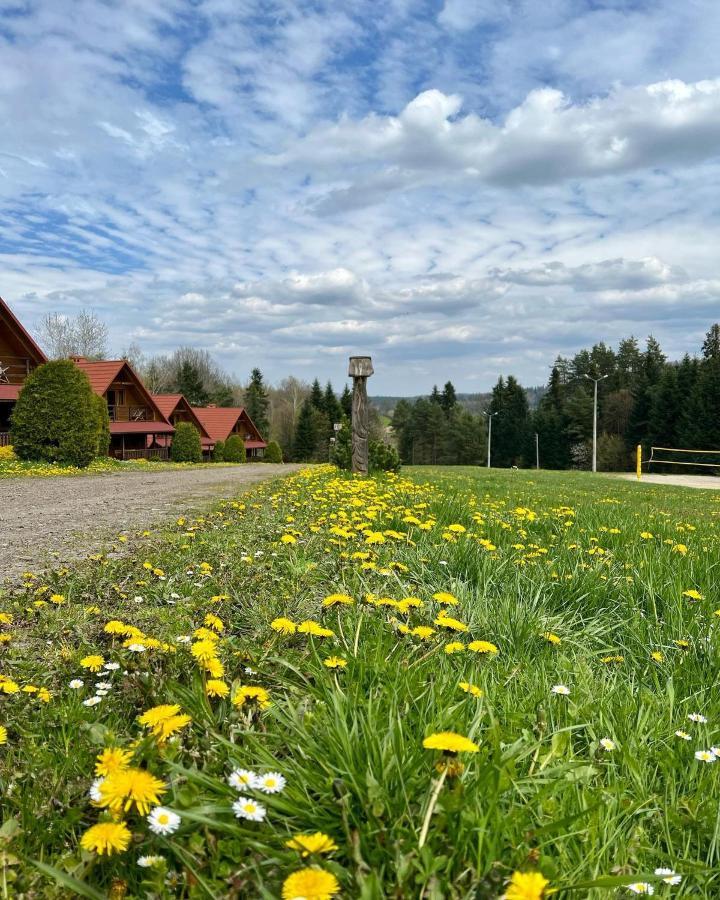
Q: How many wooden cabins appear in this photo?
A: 4